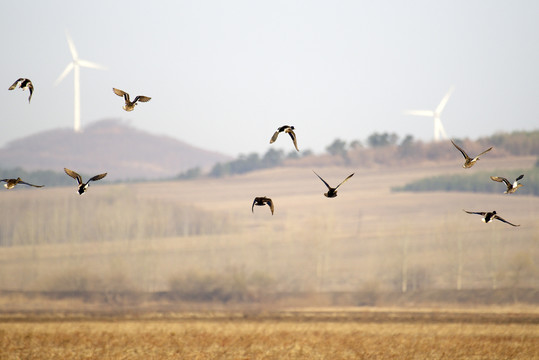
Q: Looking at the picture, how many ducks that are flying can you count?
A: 10